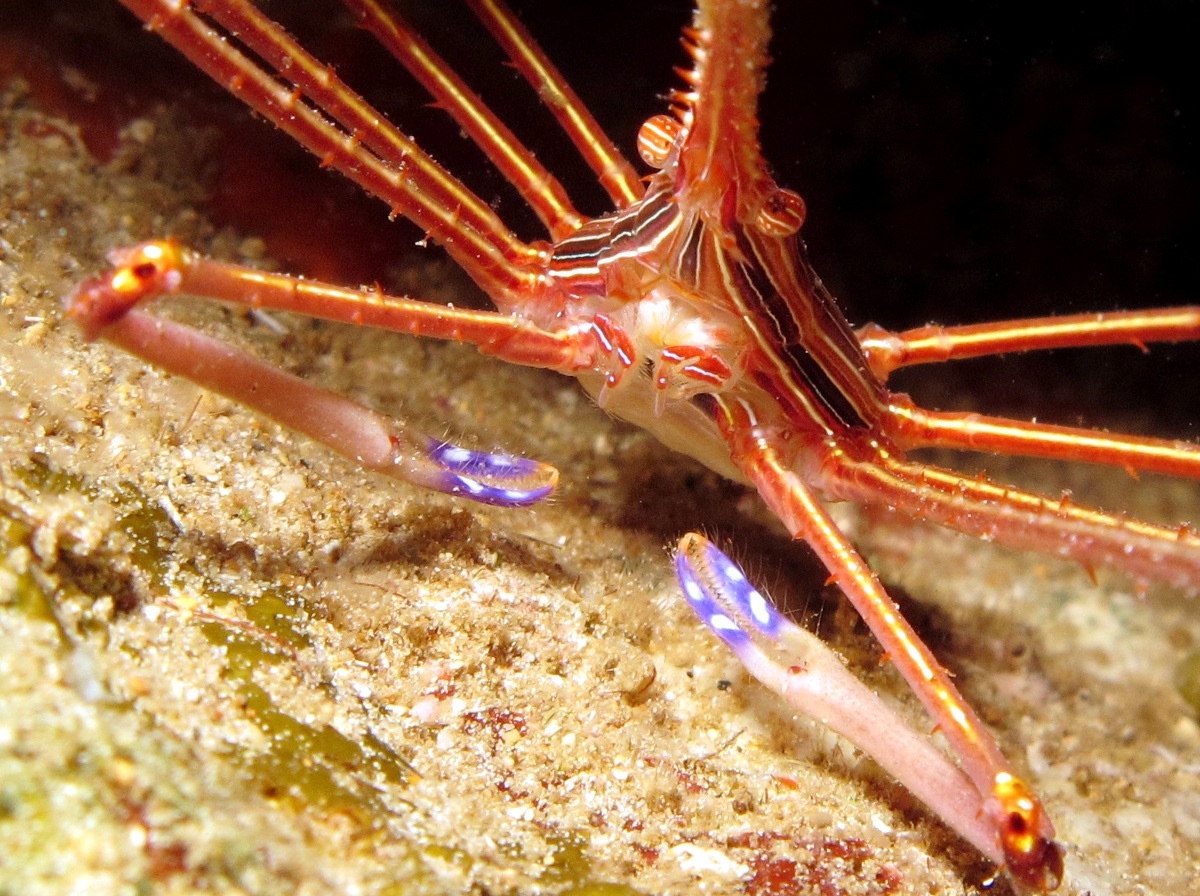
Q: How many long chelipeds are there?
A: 2